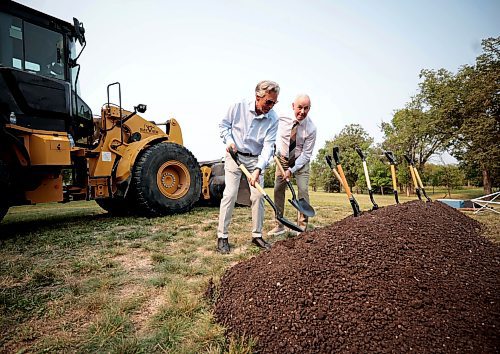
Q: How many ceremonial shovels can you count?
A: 8